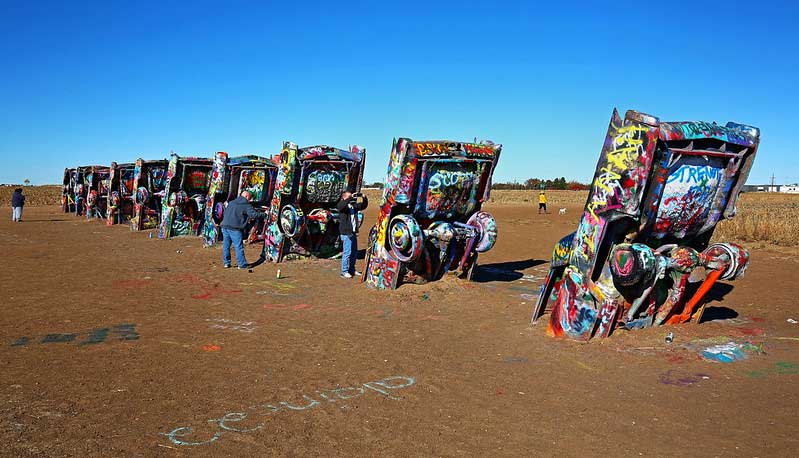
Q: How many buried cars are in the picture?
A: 10